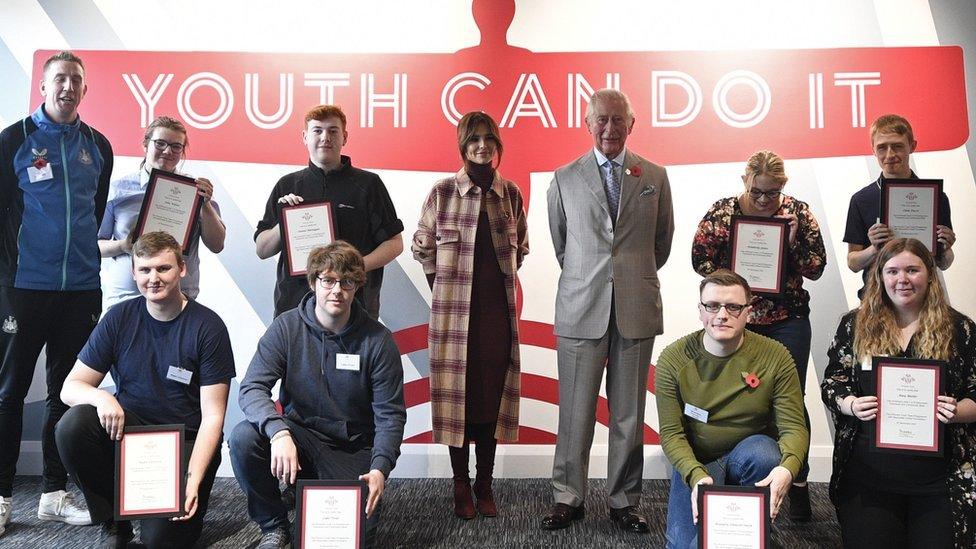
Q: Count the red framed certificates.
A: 8